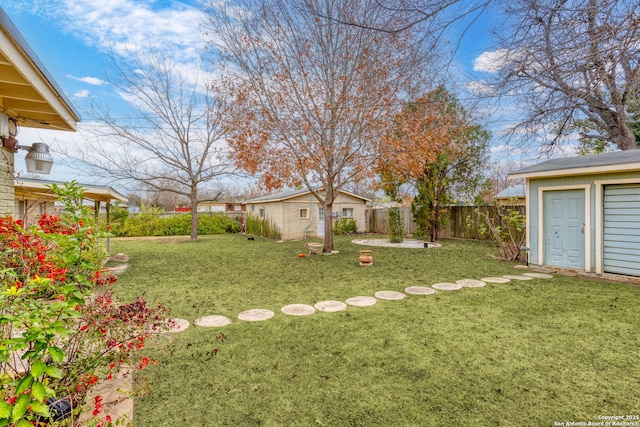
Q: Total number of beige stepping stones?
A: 13